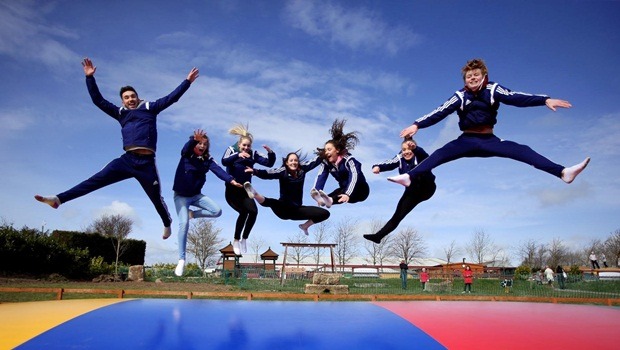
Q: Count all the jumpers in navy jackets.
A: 7